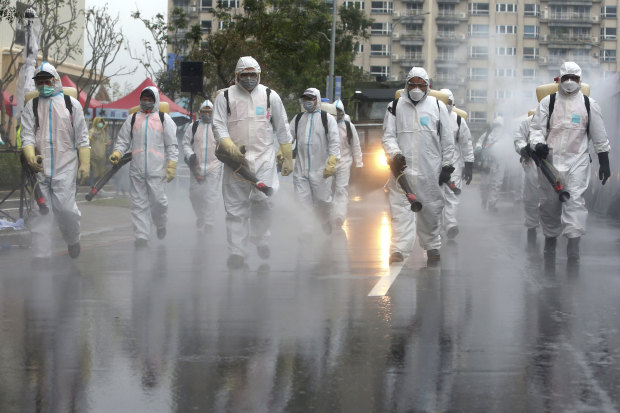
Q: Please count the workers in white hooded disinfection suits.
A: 11